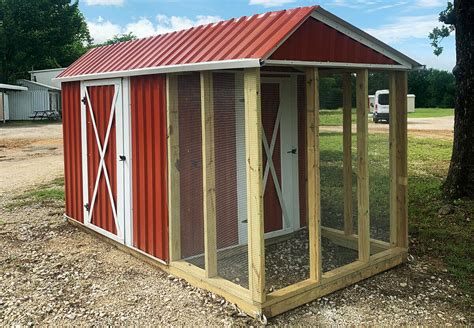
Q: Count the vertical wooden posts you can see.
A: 7